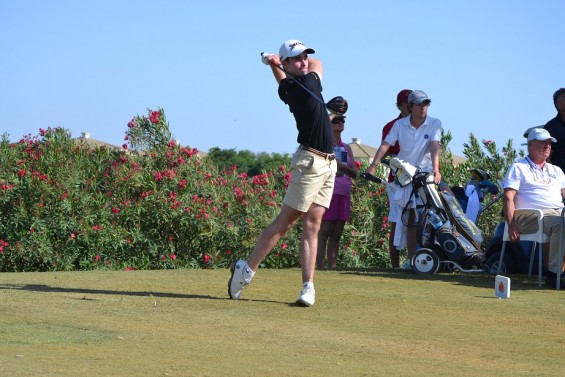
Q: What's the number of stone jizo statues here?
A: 0